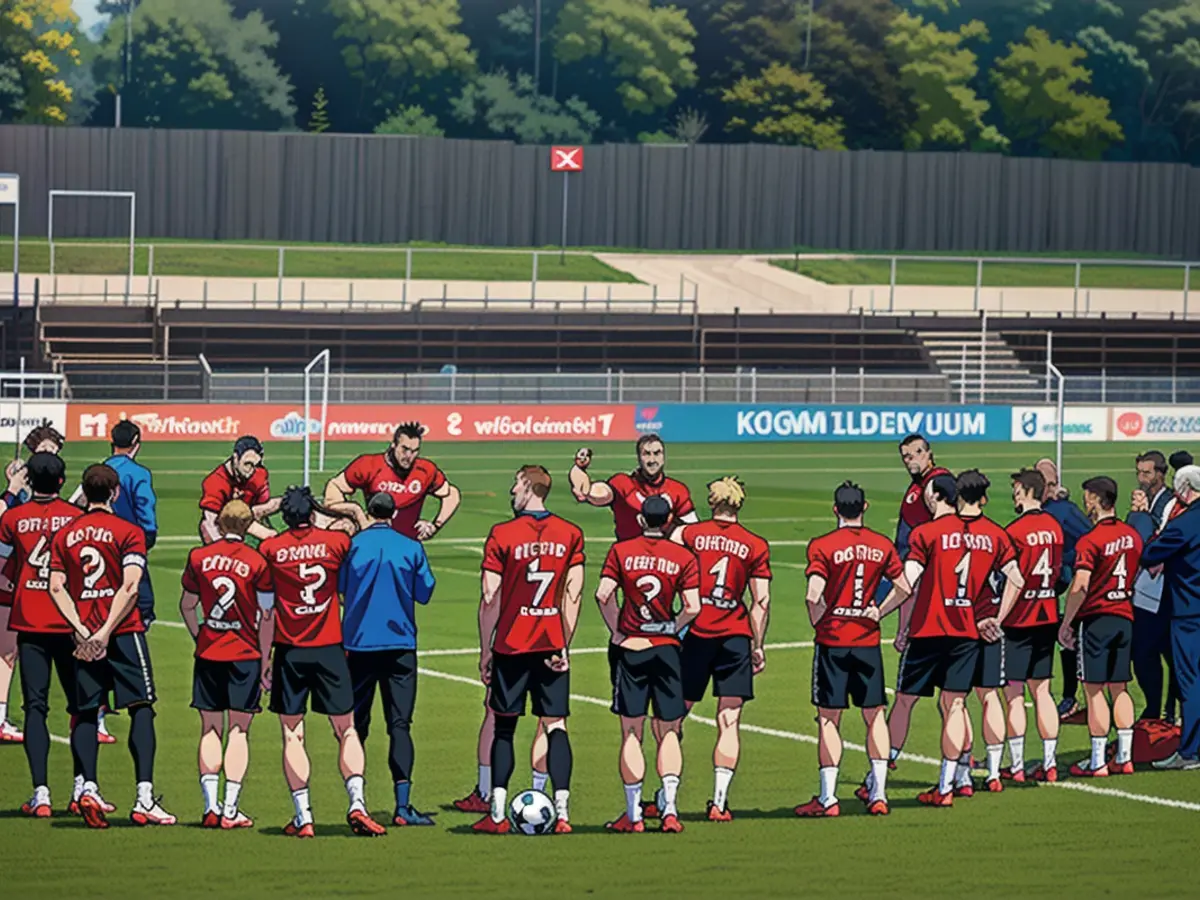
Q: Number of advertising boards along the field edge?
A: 5